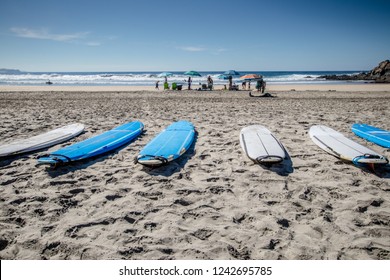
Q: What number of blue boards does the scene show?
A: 3